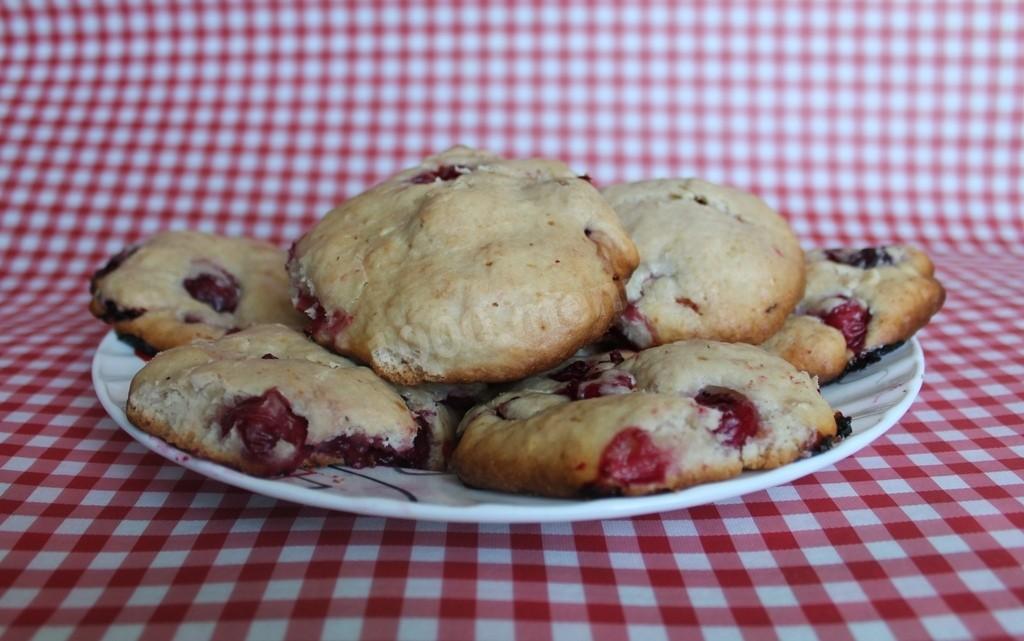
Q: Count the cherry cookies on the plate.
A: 6